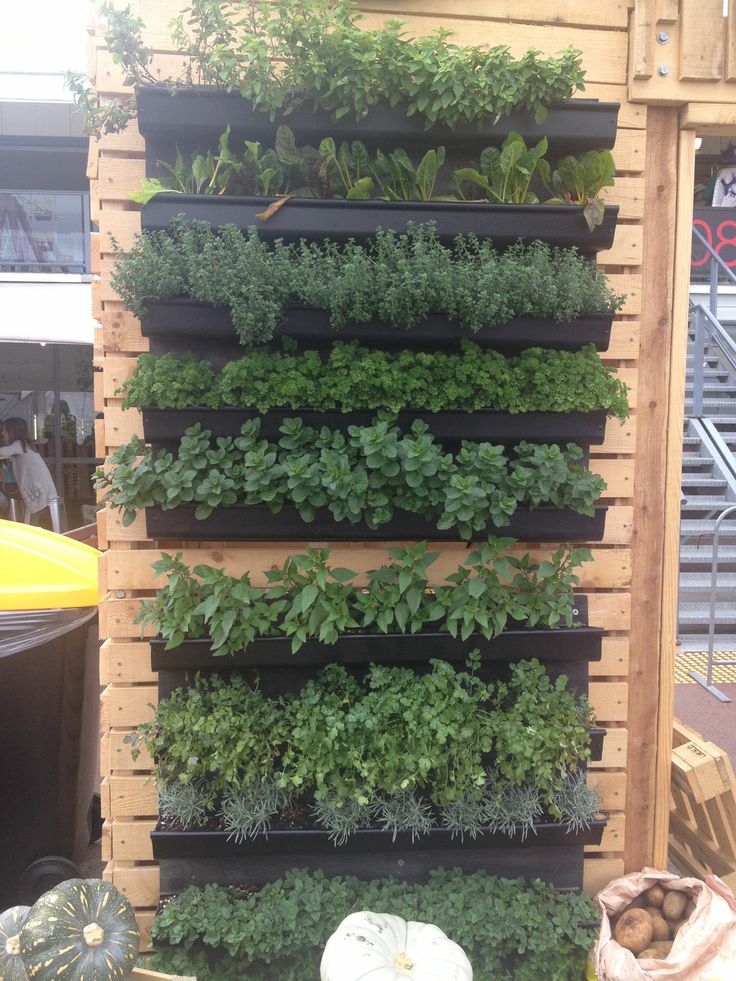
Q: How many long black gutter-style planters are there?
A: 9